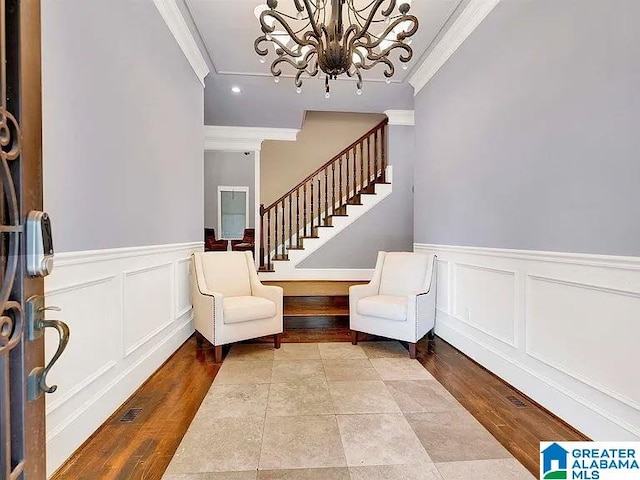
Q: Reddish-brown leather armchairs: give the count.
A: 2